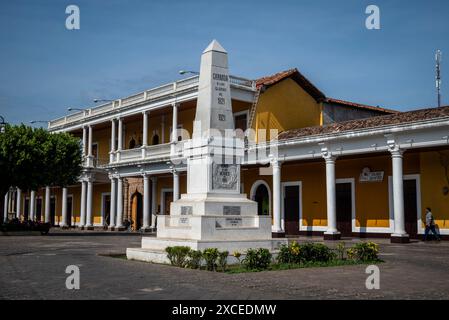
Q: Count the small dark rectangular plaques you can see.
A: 2